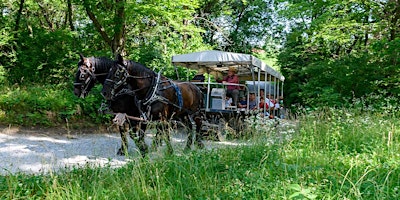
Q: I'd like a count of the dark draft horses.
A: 2